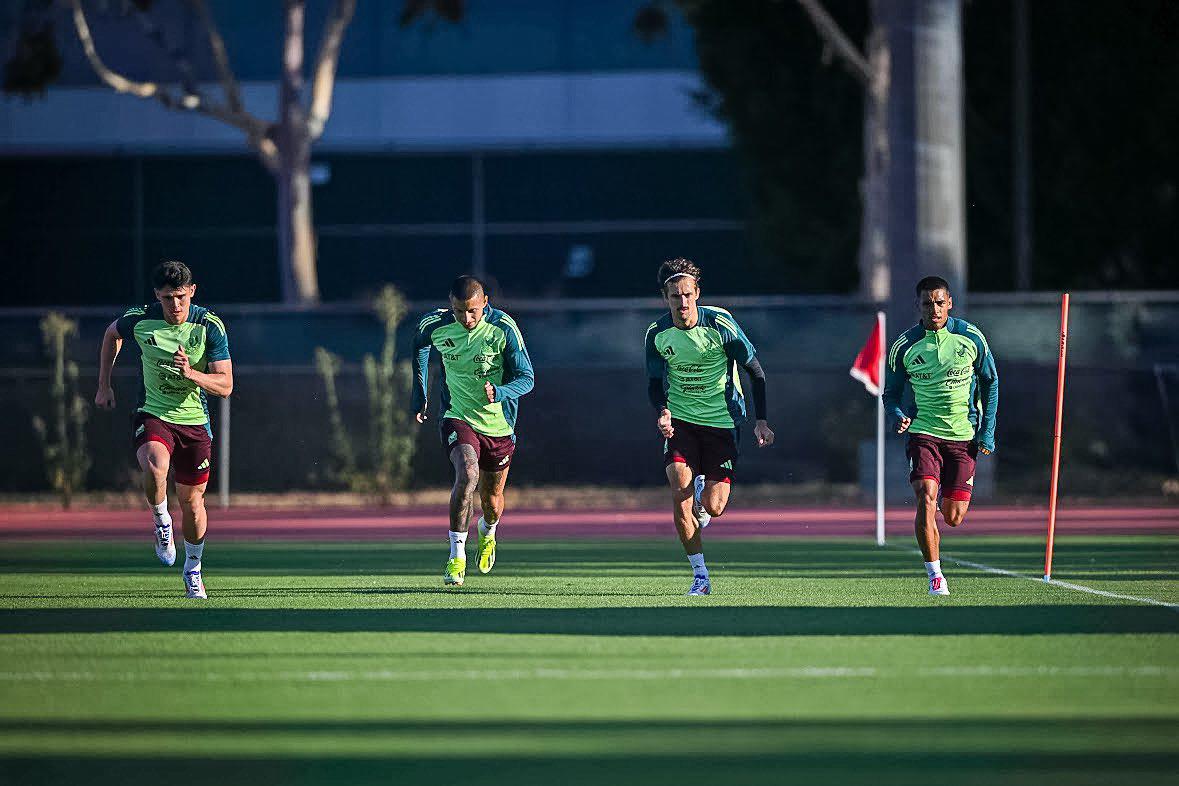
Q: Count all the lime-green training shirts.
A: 4